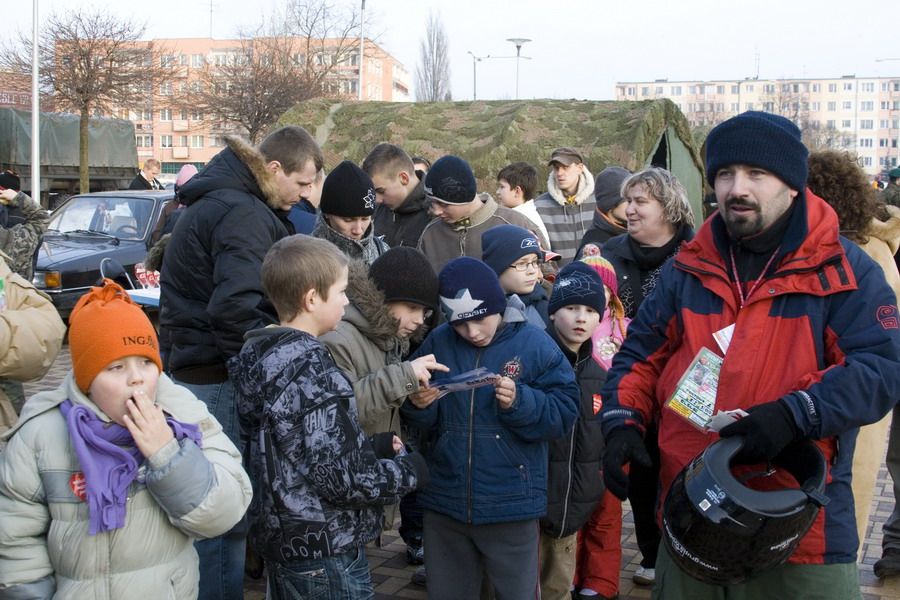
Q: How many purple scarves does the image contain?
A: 1